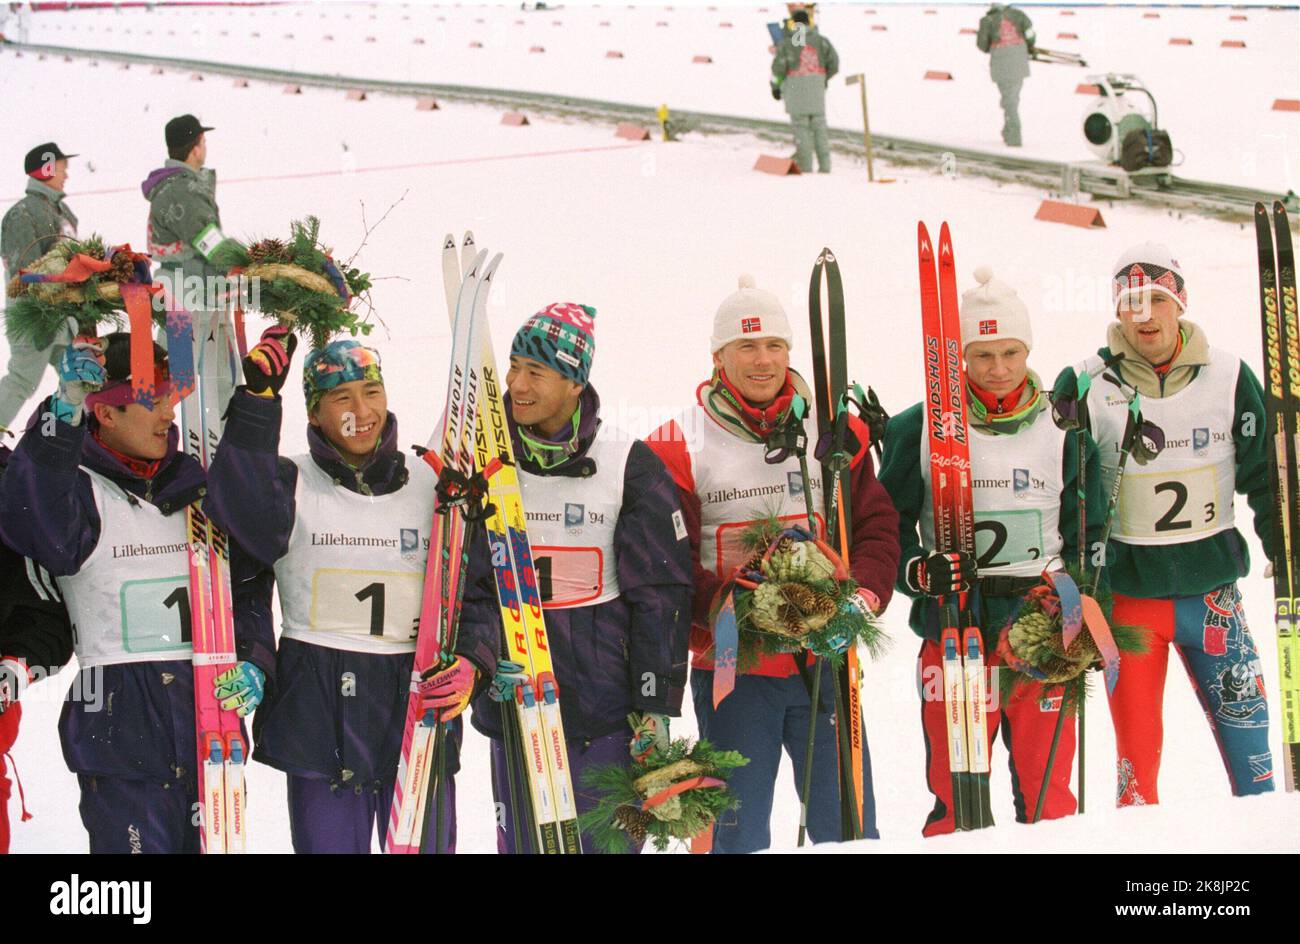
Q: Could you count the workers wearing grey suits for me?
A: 4